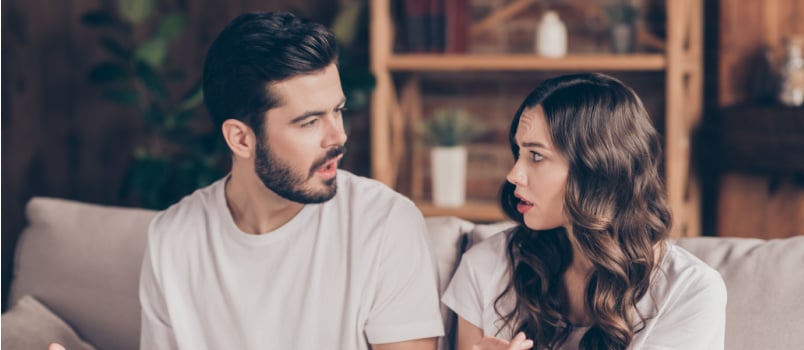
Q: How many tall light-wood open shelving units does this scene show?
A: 1